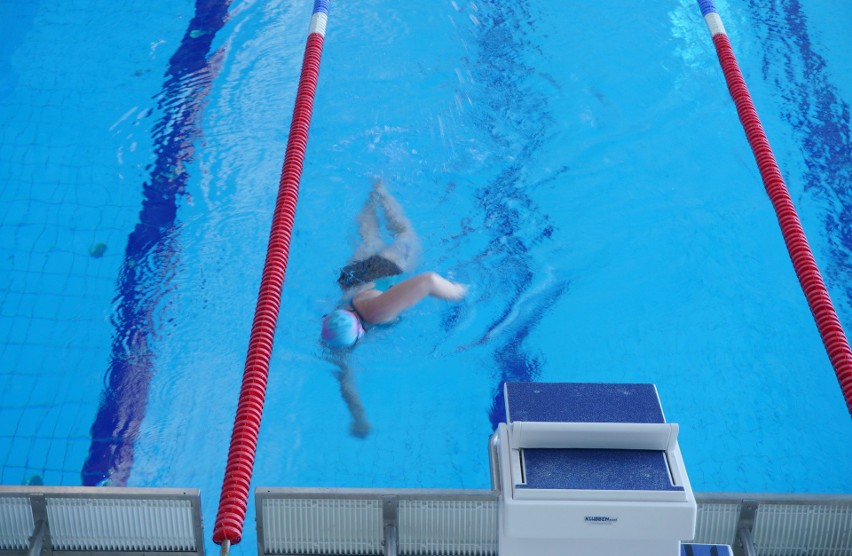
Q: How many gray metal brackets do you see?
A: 3